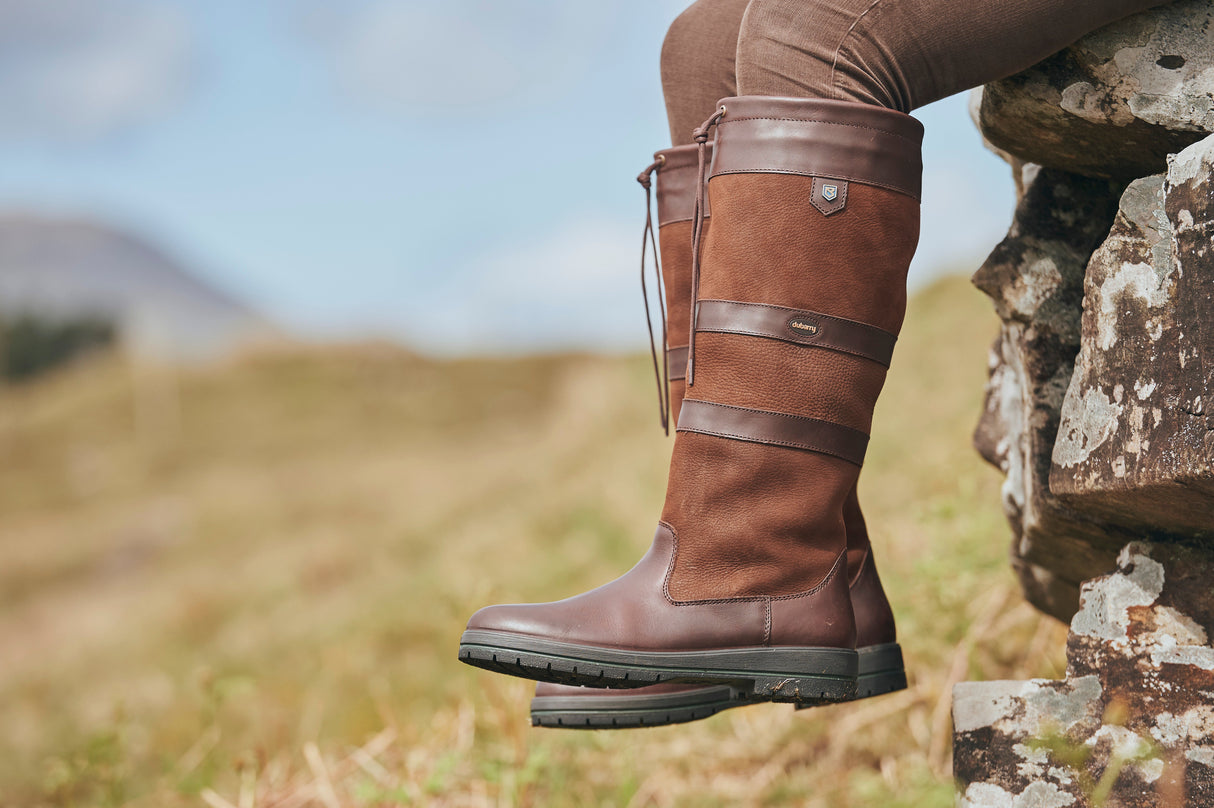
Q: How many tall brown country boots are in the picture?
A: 2